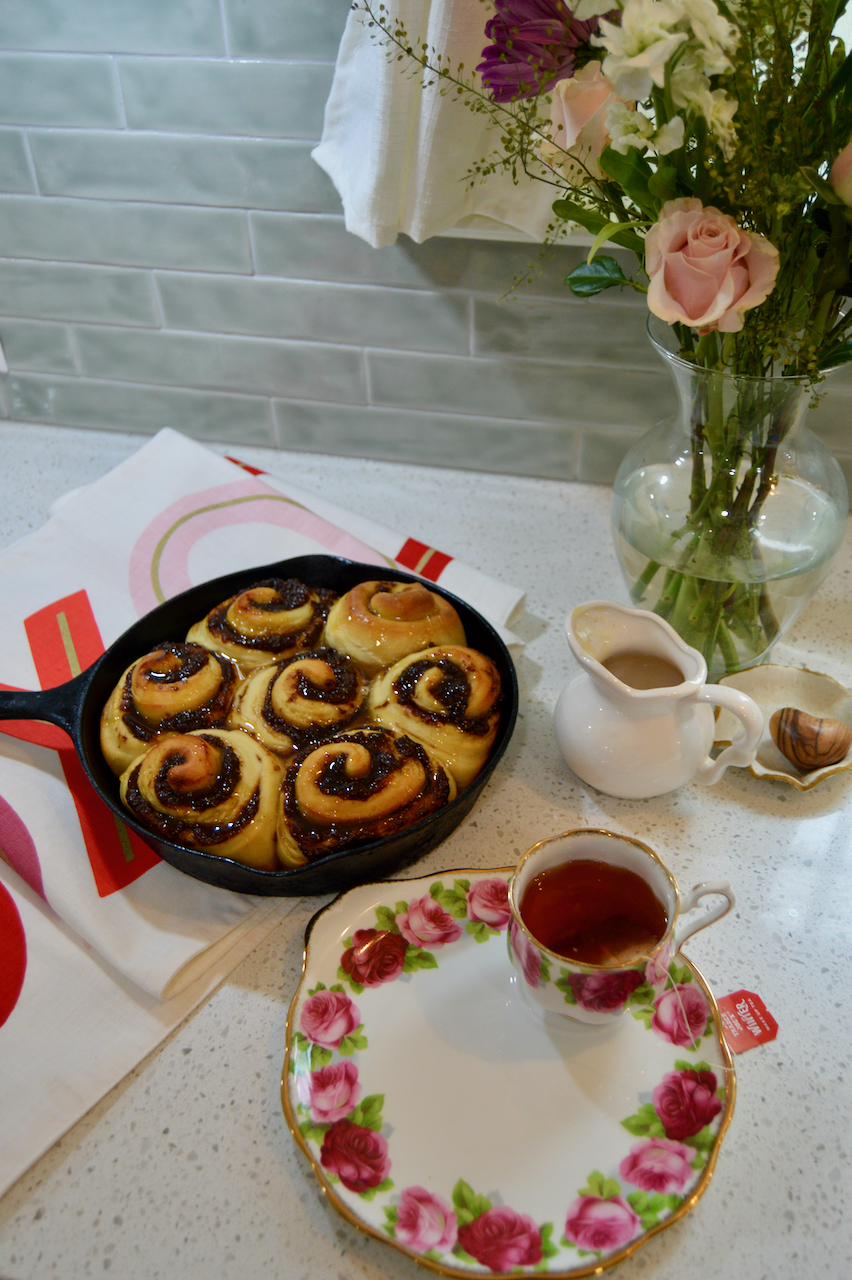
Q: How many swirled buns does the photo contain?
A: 7